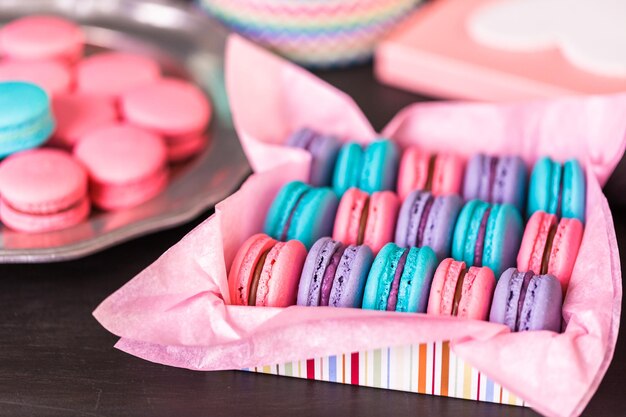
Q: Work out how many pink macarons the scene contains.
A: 12